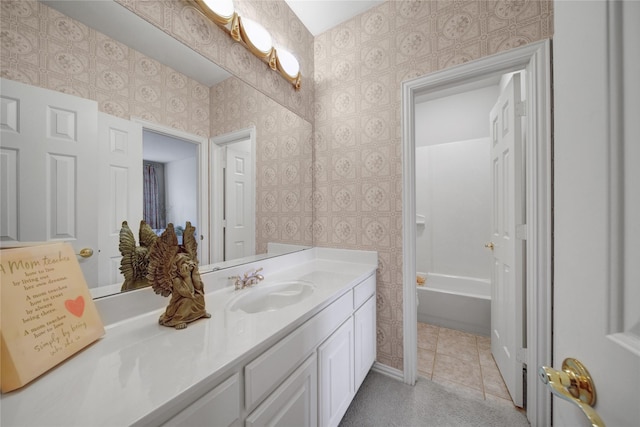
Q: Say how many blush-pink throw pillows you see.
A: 0